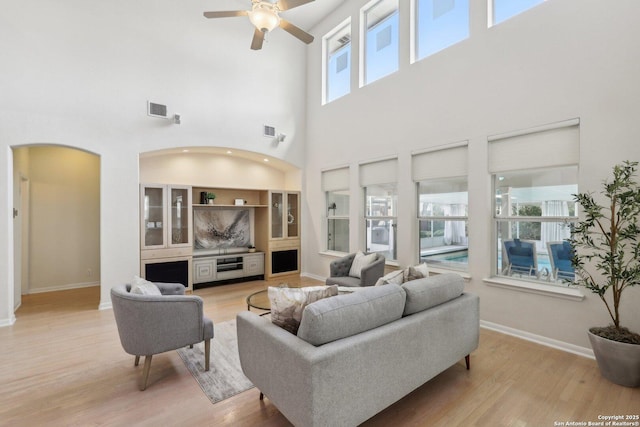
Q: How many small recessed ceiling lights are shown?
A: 3